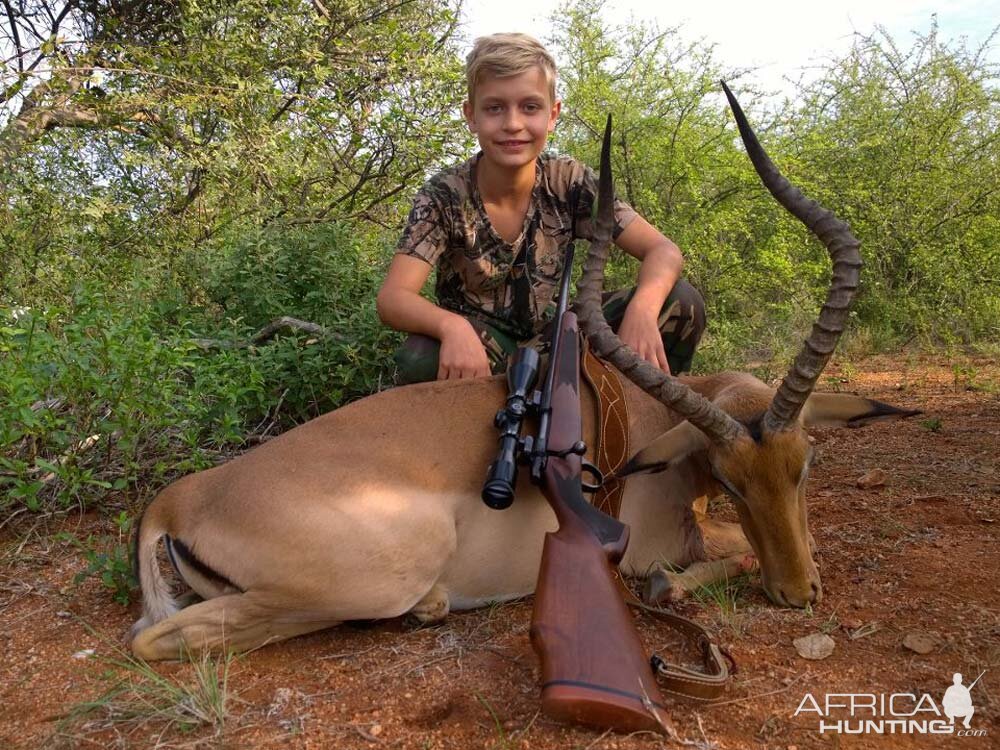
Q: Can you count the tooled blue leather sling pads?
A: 0